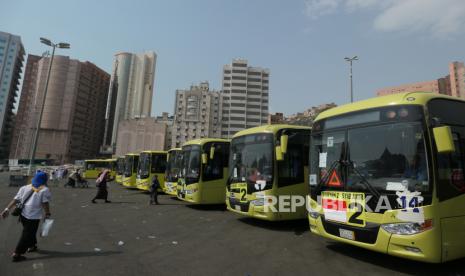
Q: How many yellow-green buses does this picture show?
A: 8